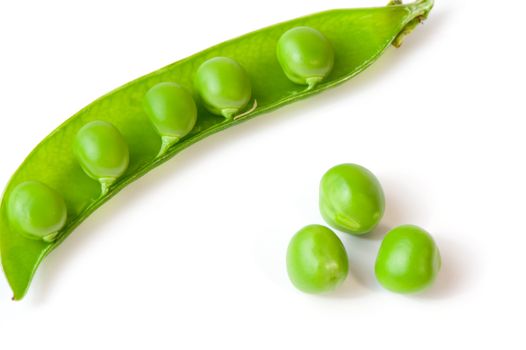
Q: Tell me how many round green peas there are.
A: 8